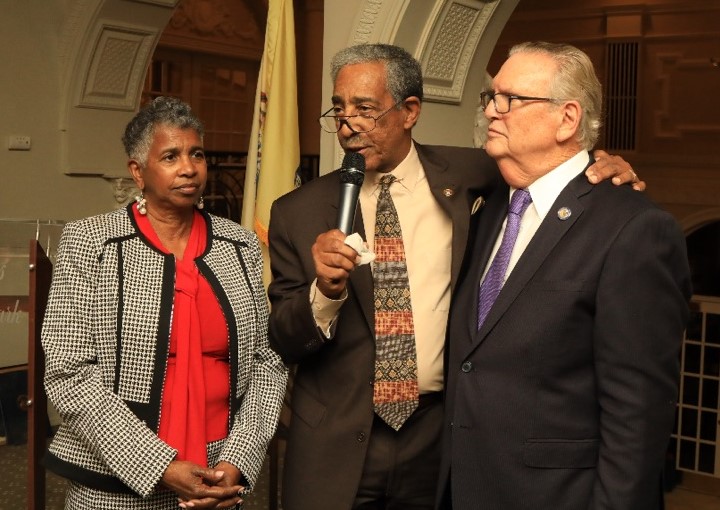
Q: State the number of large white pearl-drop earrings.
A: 2